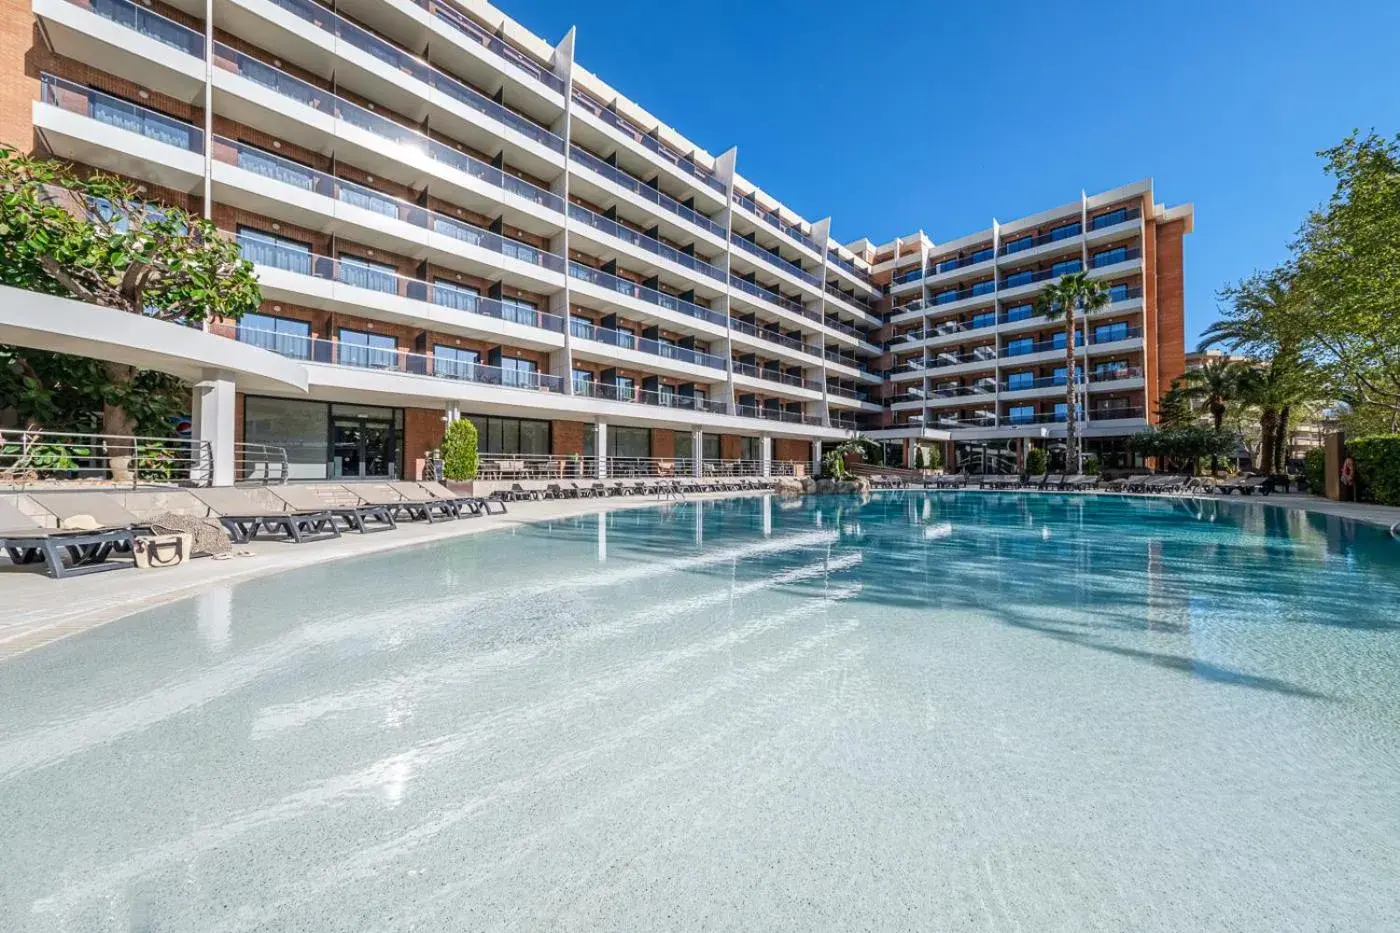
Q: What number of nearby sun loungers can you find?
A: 7